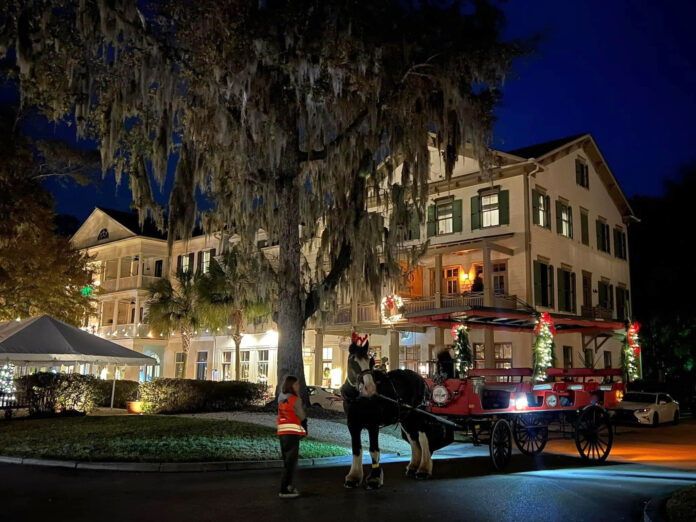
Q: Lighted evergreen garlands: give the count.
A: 3